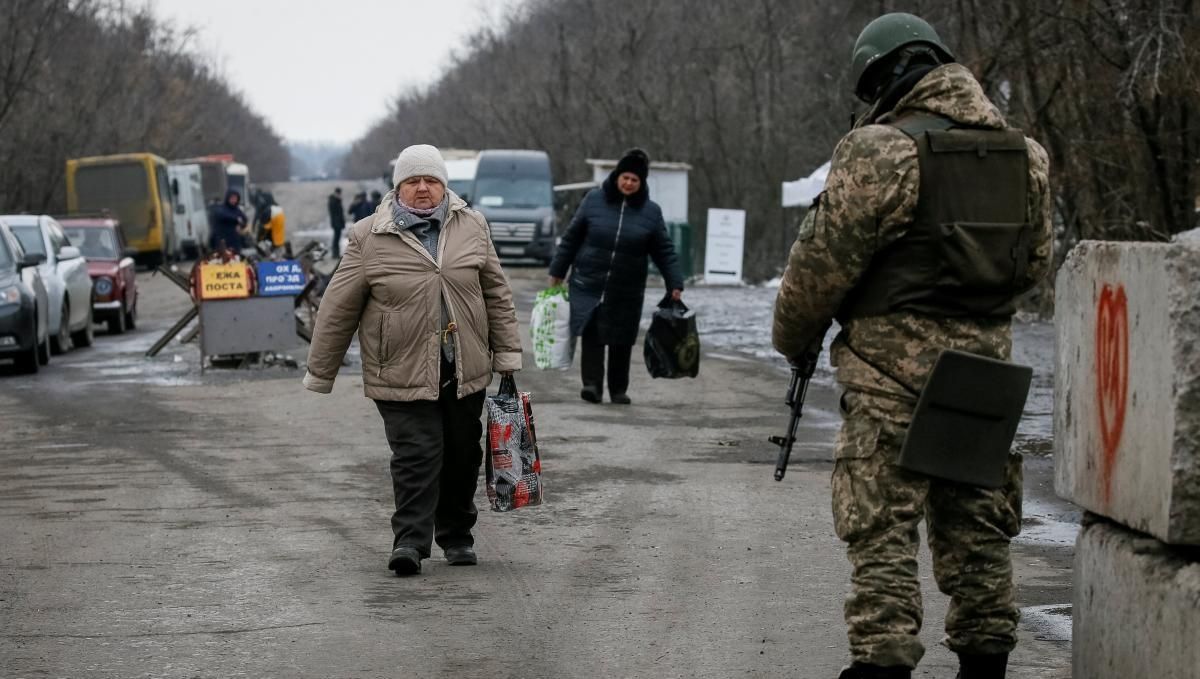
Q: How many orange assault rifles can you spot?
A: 0